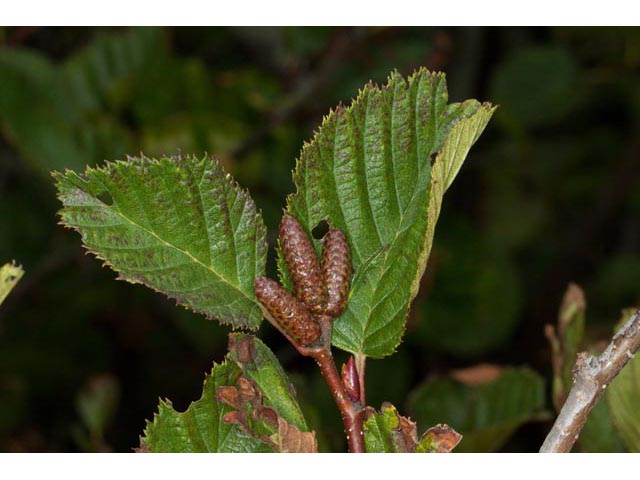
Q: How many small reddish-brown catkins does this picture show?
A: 3